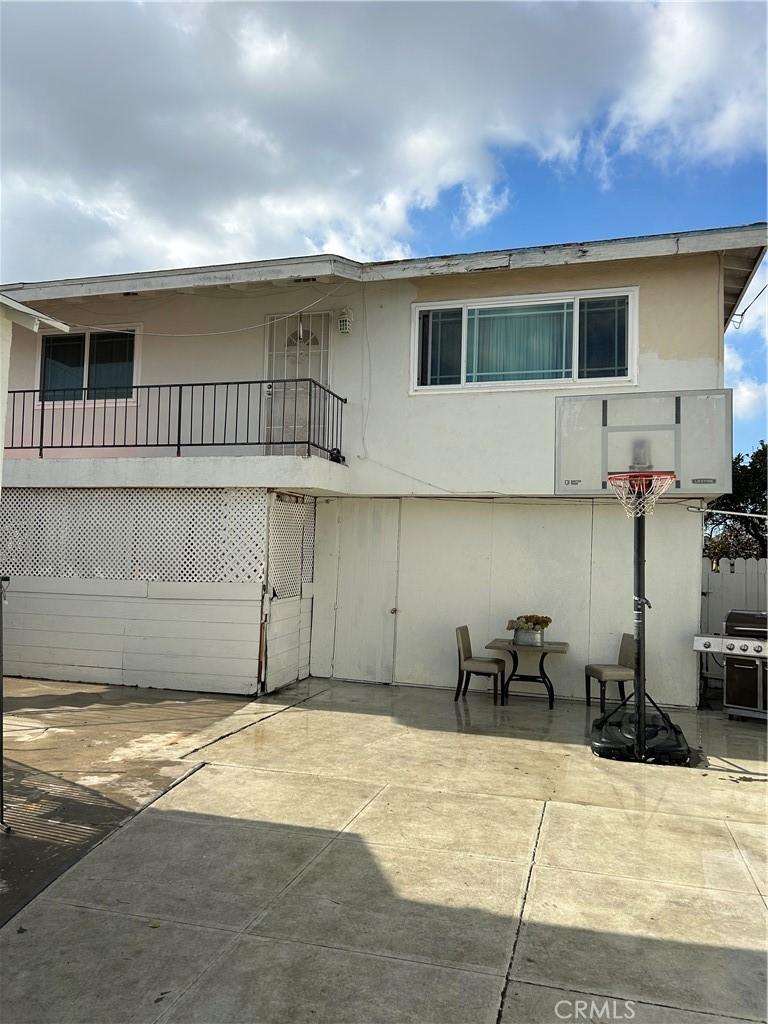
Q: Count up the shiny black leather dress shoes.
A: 0